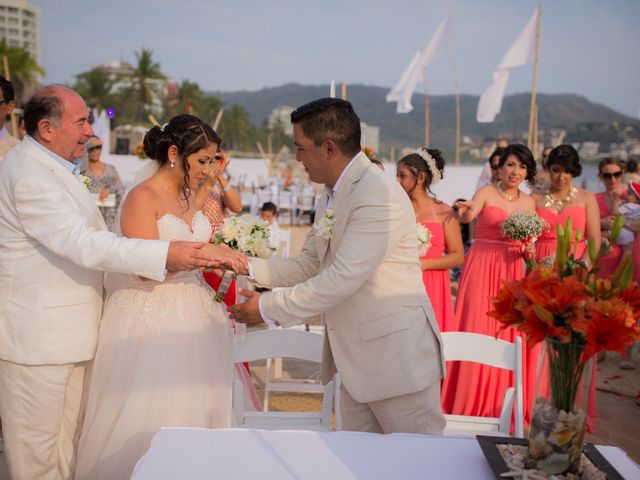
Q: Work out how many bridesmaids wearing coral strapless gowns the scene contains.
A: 3